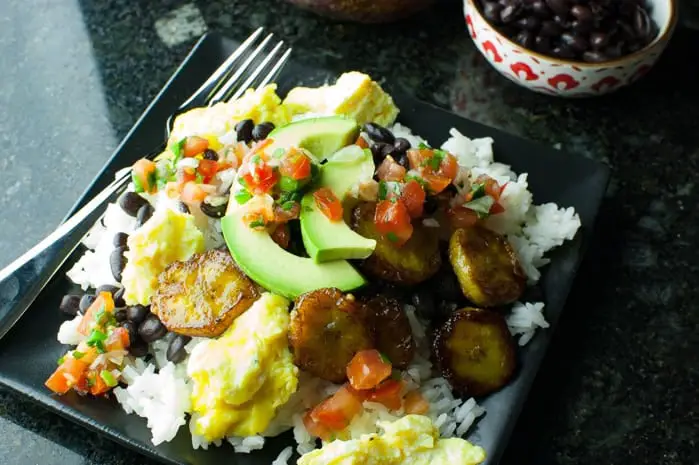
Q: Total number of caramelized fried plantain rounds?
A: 6